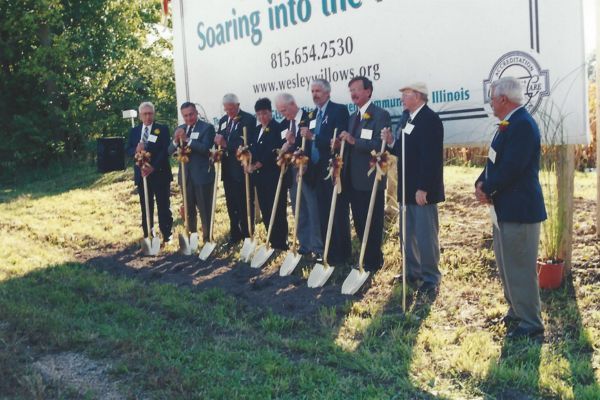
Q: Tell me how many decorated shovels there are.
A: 8